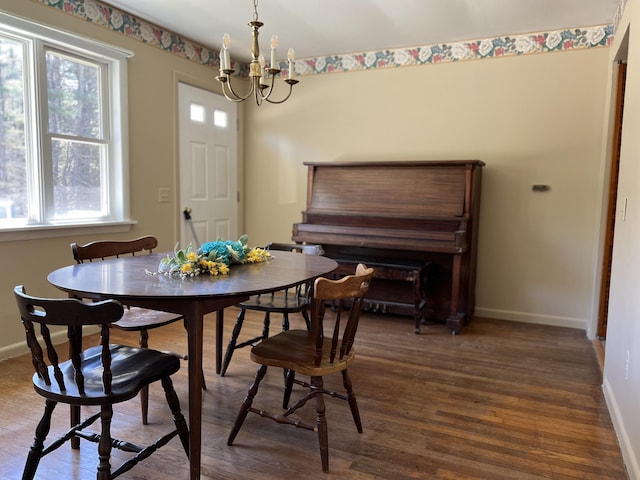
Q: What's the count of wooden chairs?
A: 4